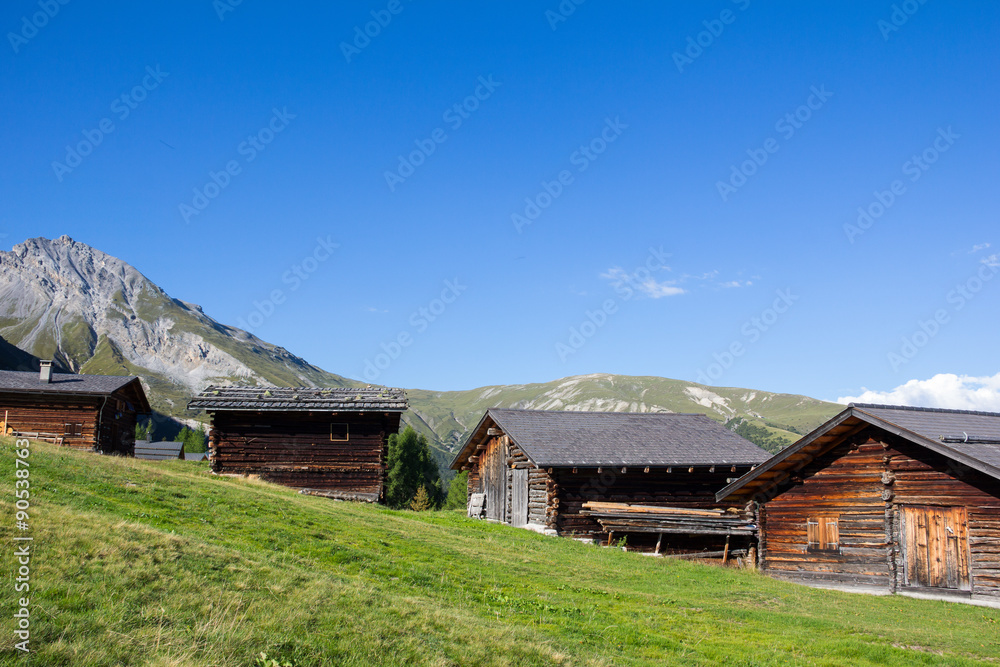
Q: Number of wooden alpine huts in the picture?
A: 4